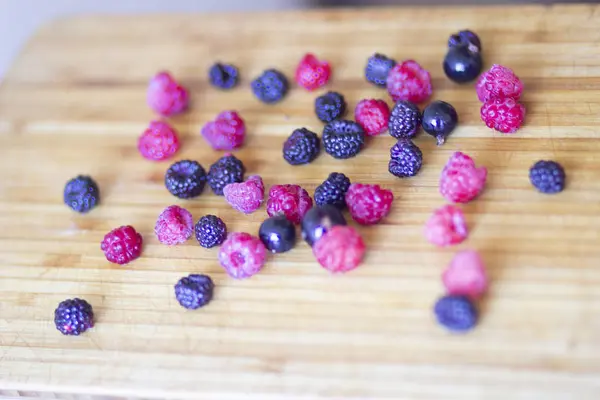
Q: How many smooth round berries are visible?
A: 4